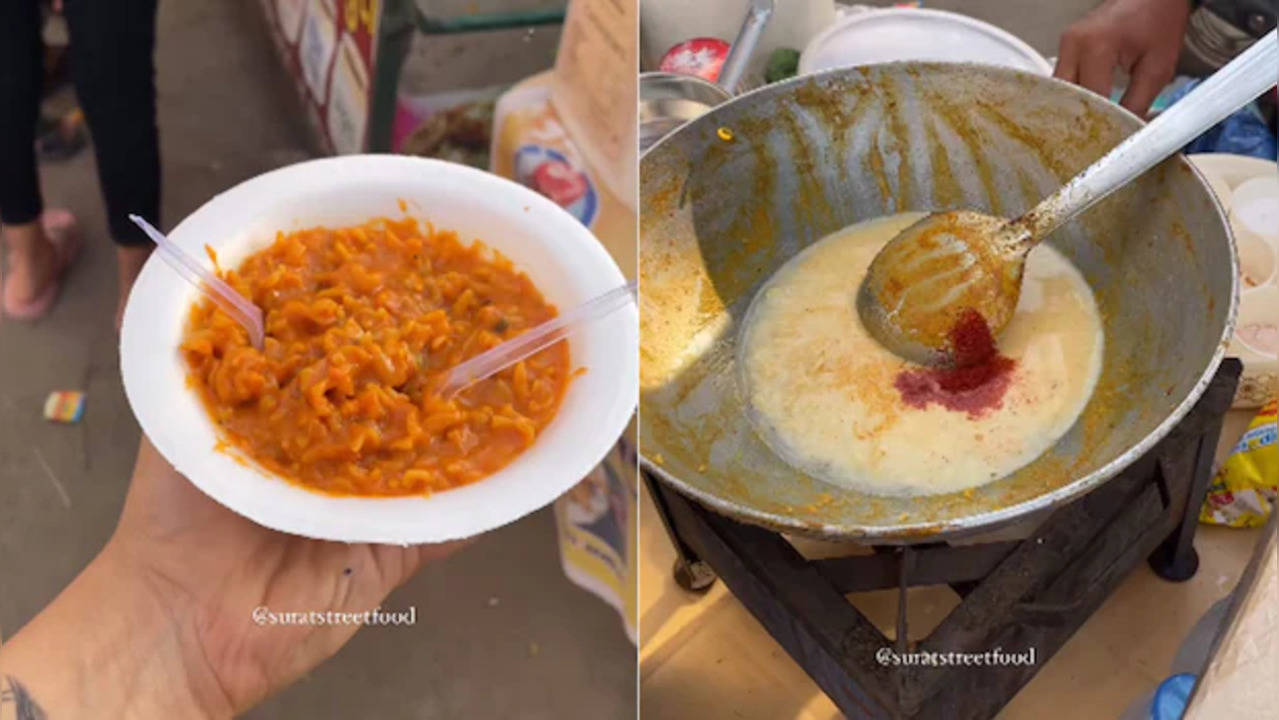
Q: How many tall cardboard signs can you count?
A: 1